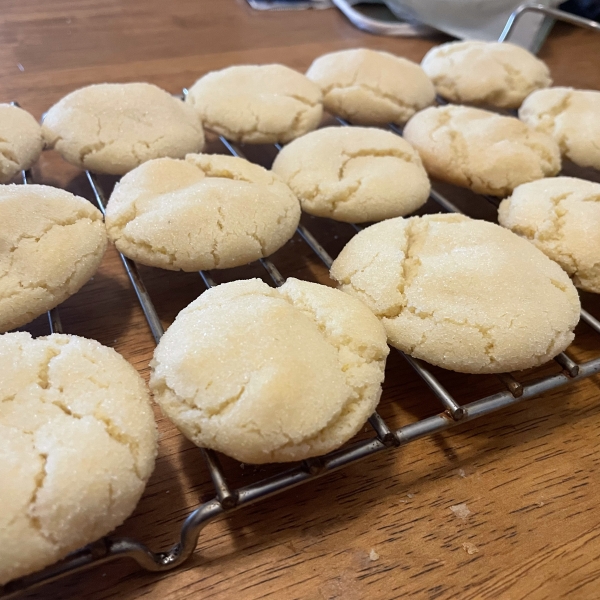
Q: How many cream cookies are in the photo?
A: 14